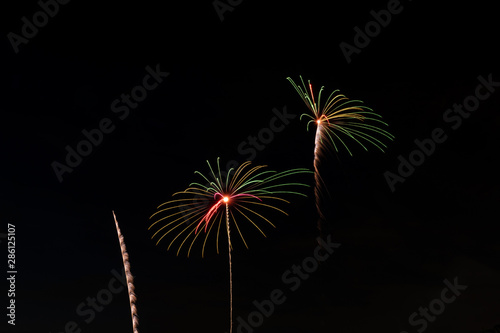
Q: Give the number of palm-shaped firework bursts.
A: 2